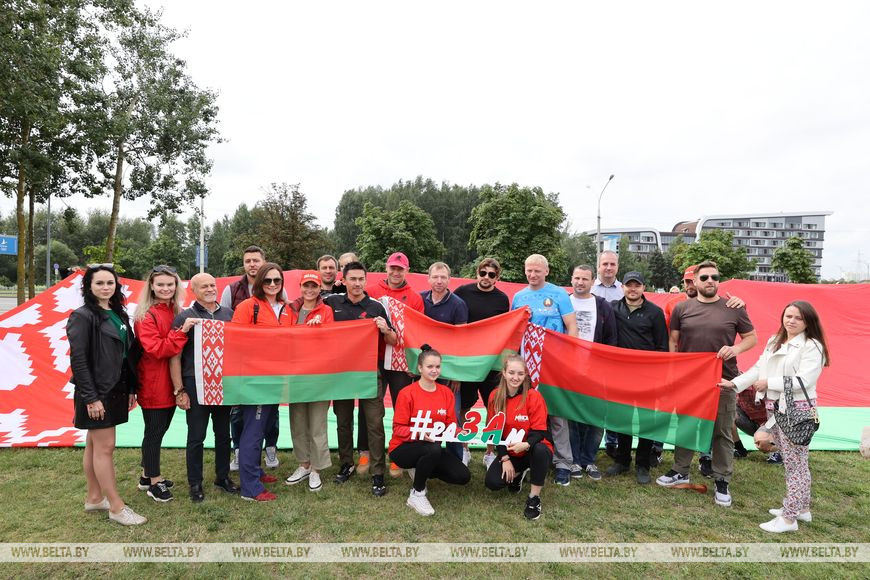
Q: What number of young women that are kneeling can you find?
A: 2